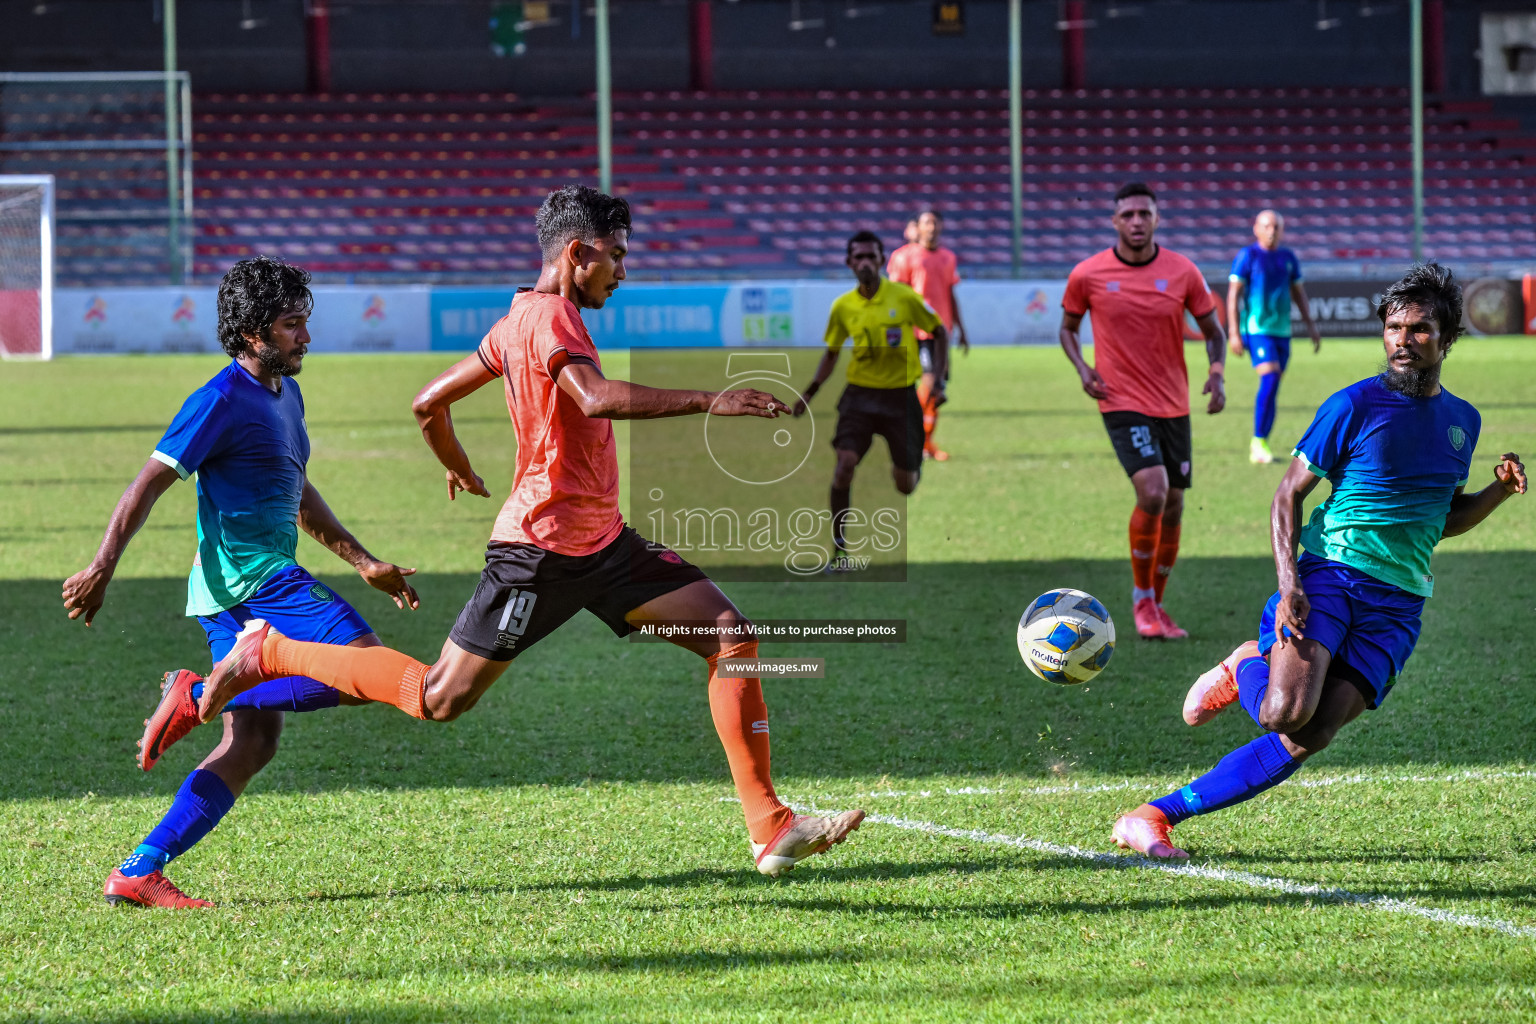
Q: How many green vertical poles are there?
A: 4